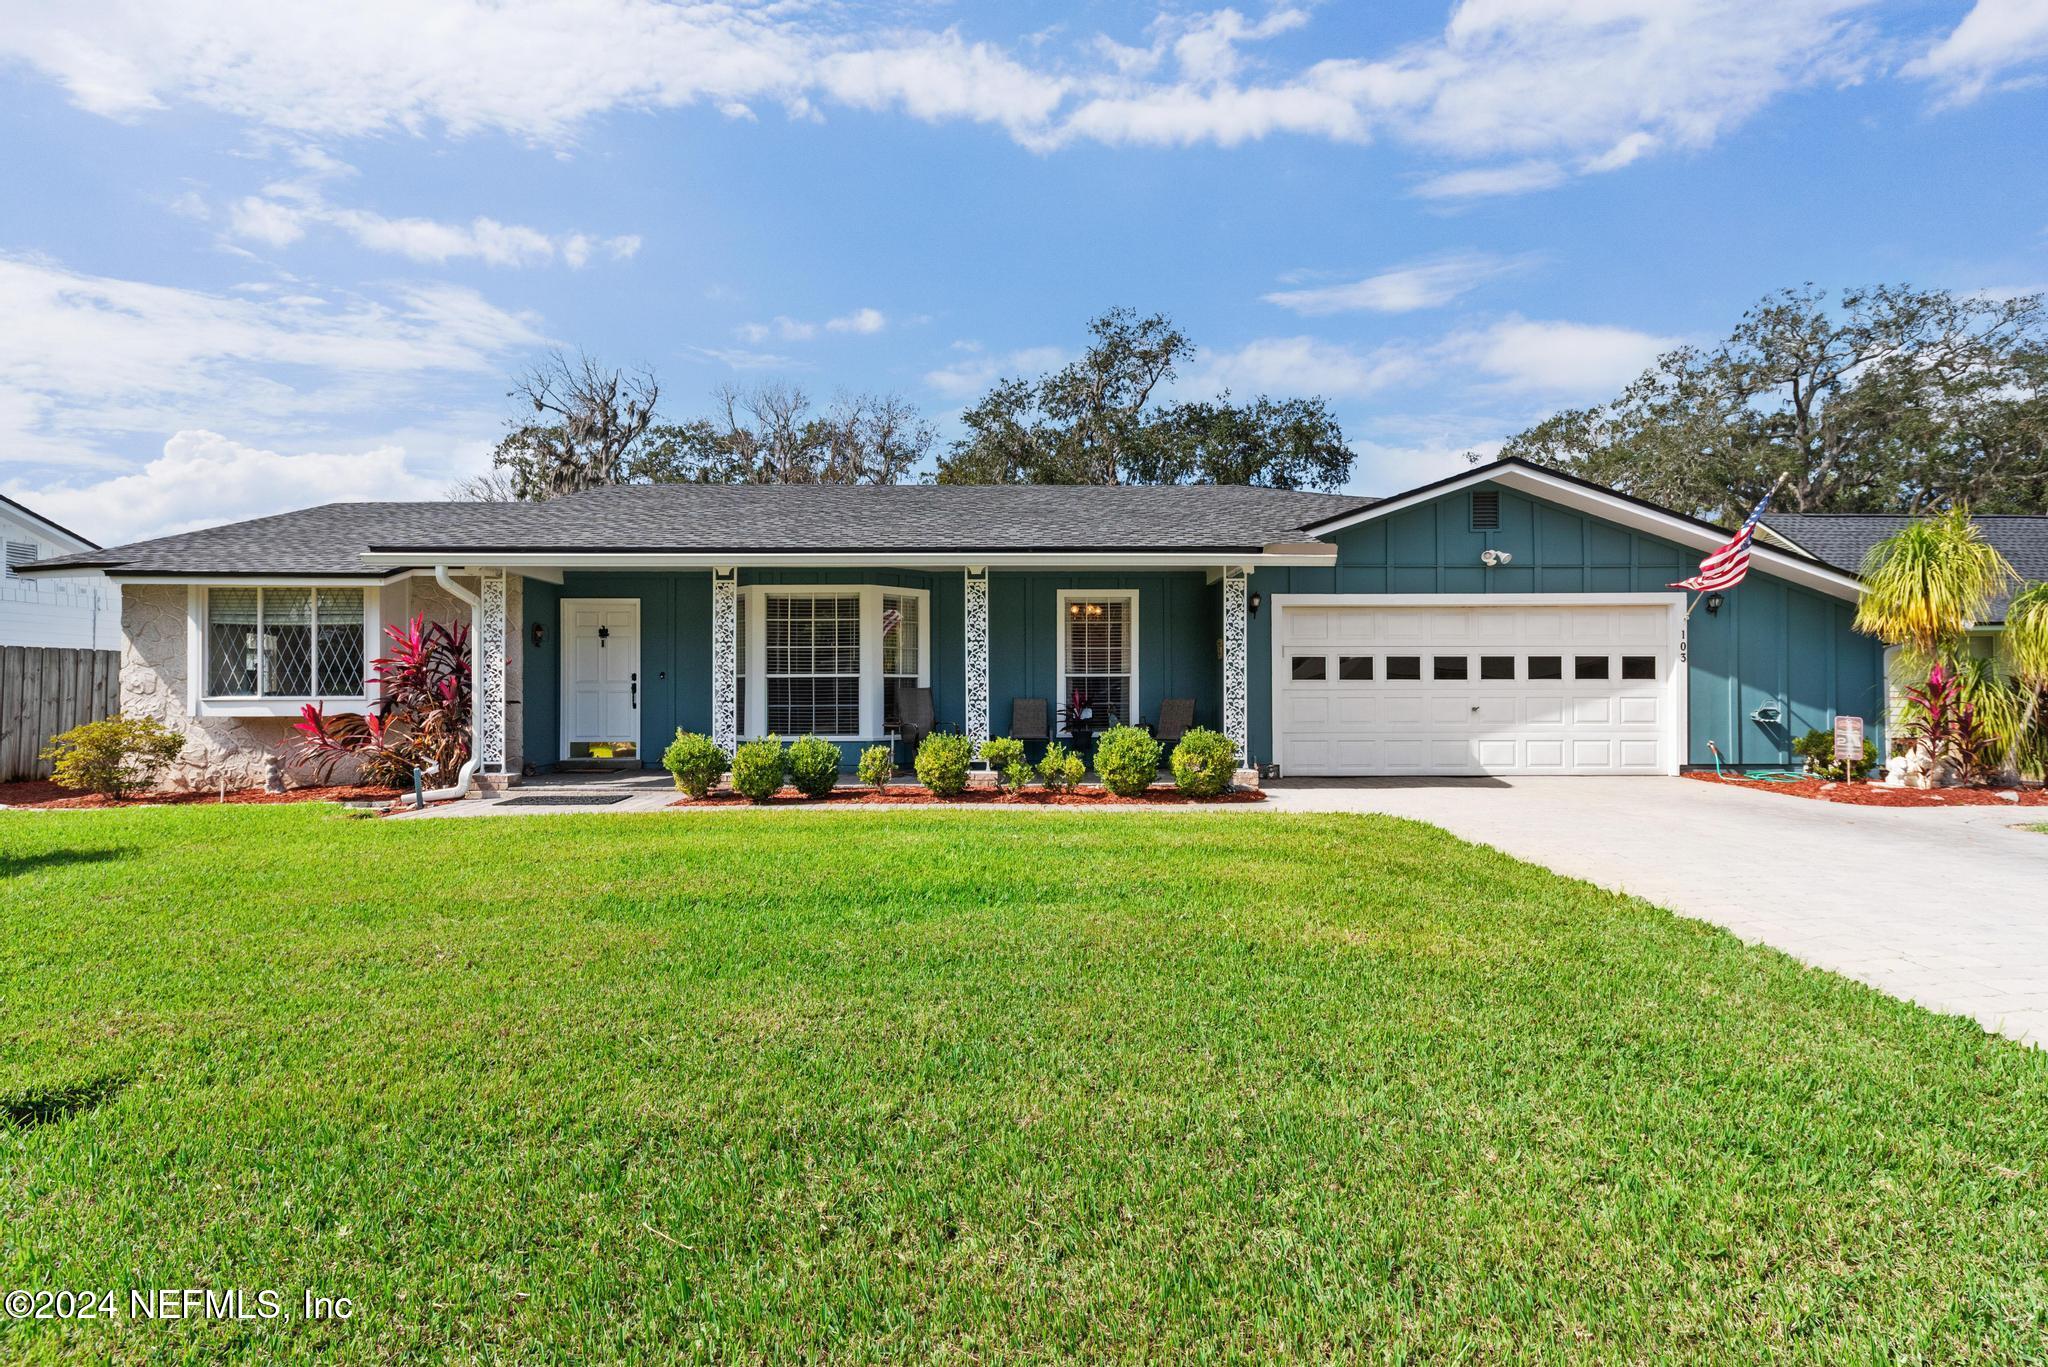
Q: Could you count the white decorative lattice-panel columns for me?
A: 4